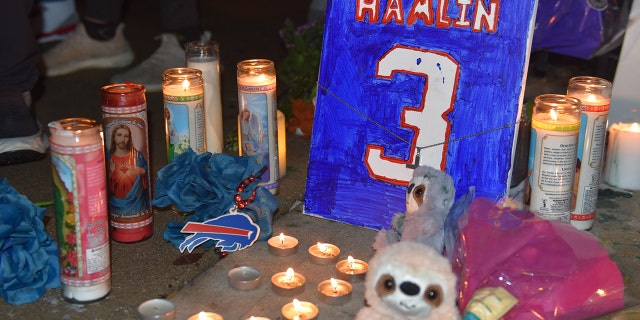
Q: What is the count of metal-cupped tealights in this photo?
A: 10